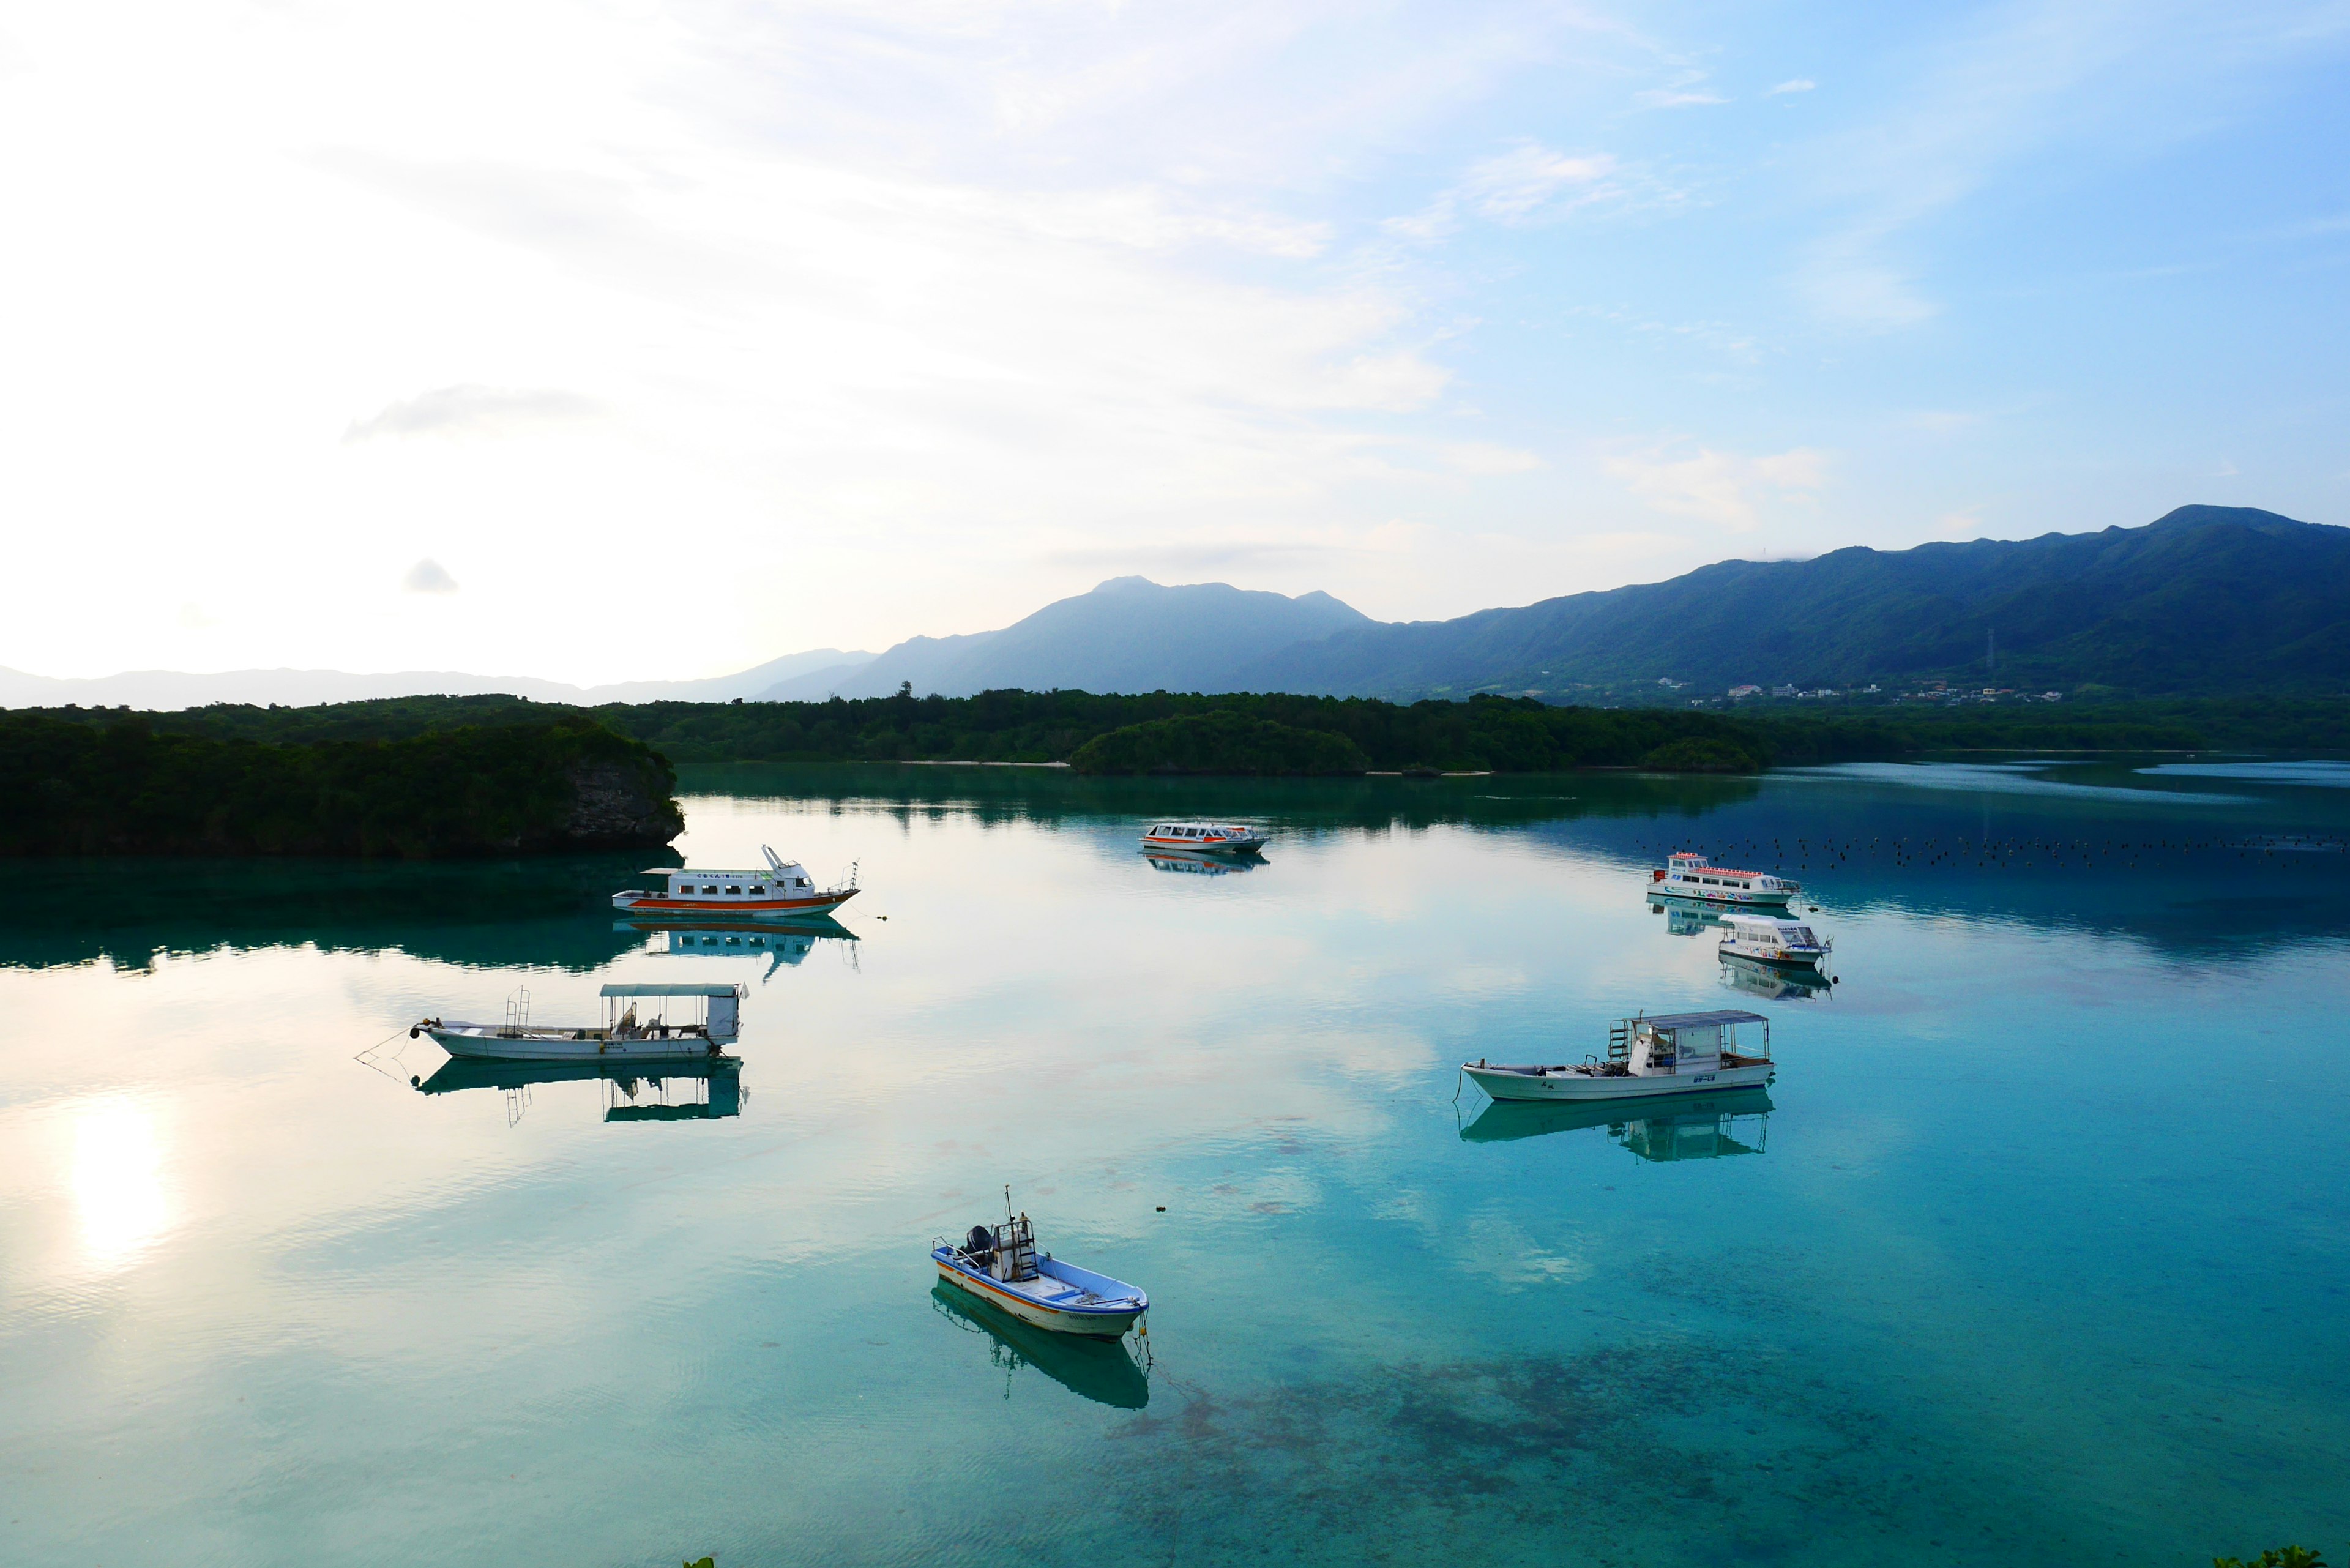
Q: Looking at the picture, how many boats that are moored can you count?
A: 7